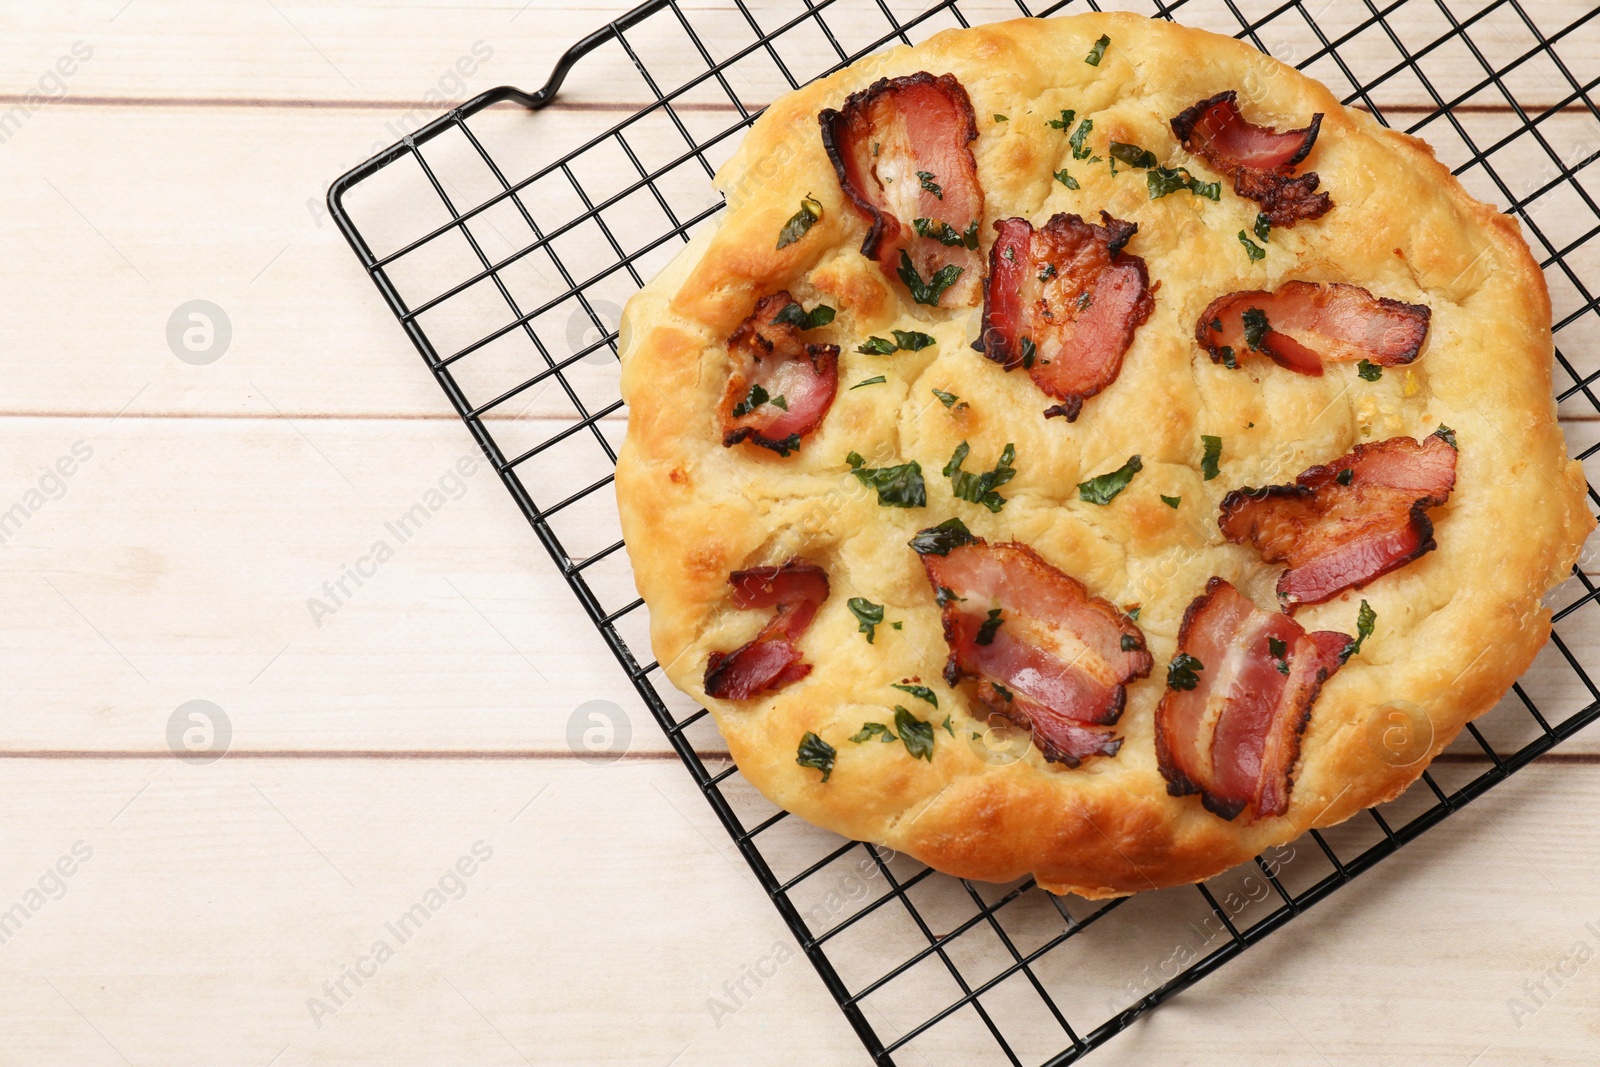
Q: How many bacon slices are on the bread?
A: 9